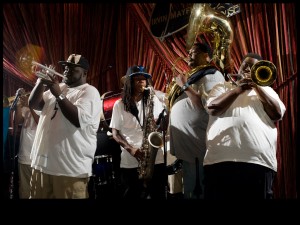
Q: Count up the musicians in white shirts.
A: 5